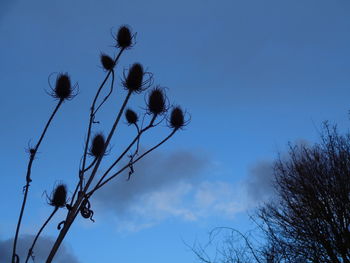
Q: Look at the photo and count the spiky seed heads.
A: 9